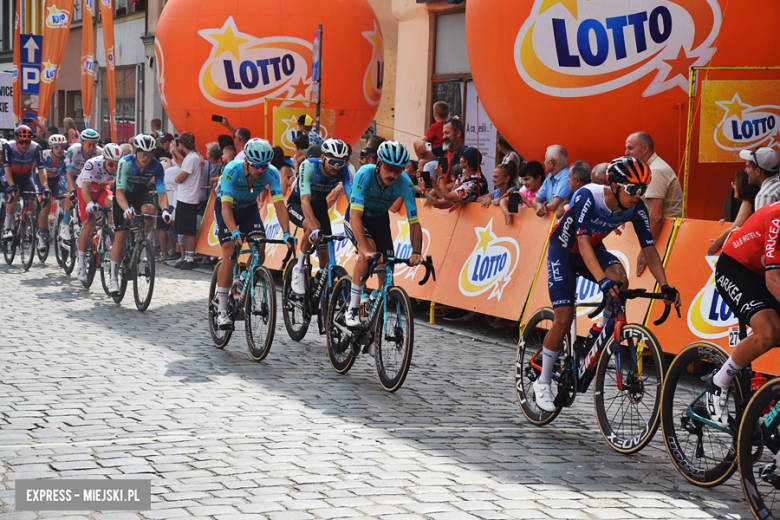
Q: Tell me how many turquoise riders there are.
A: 2